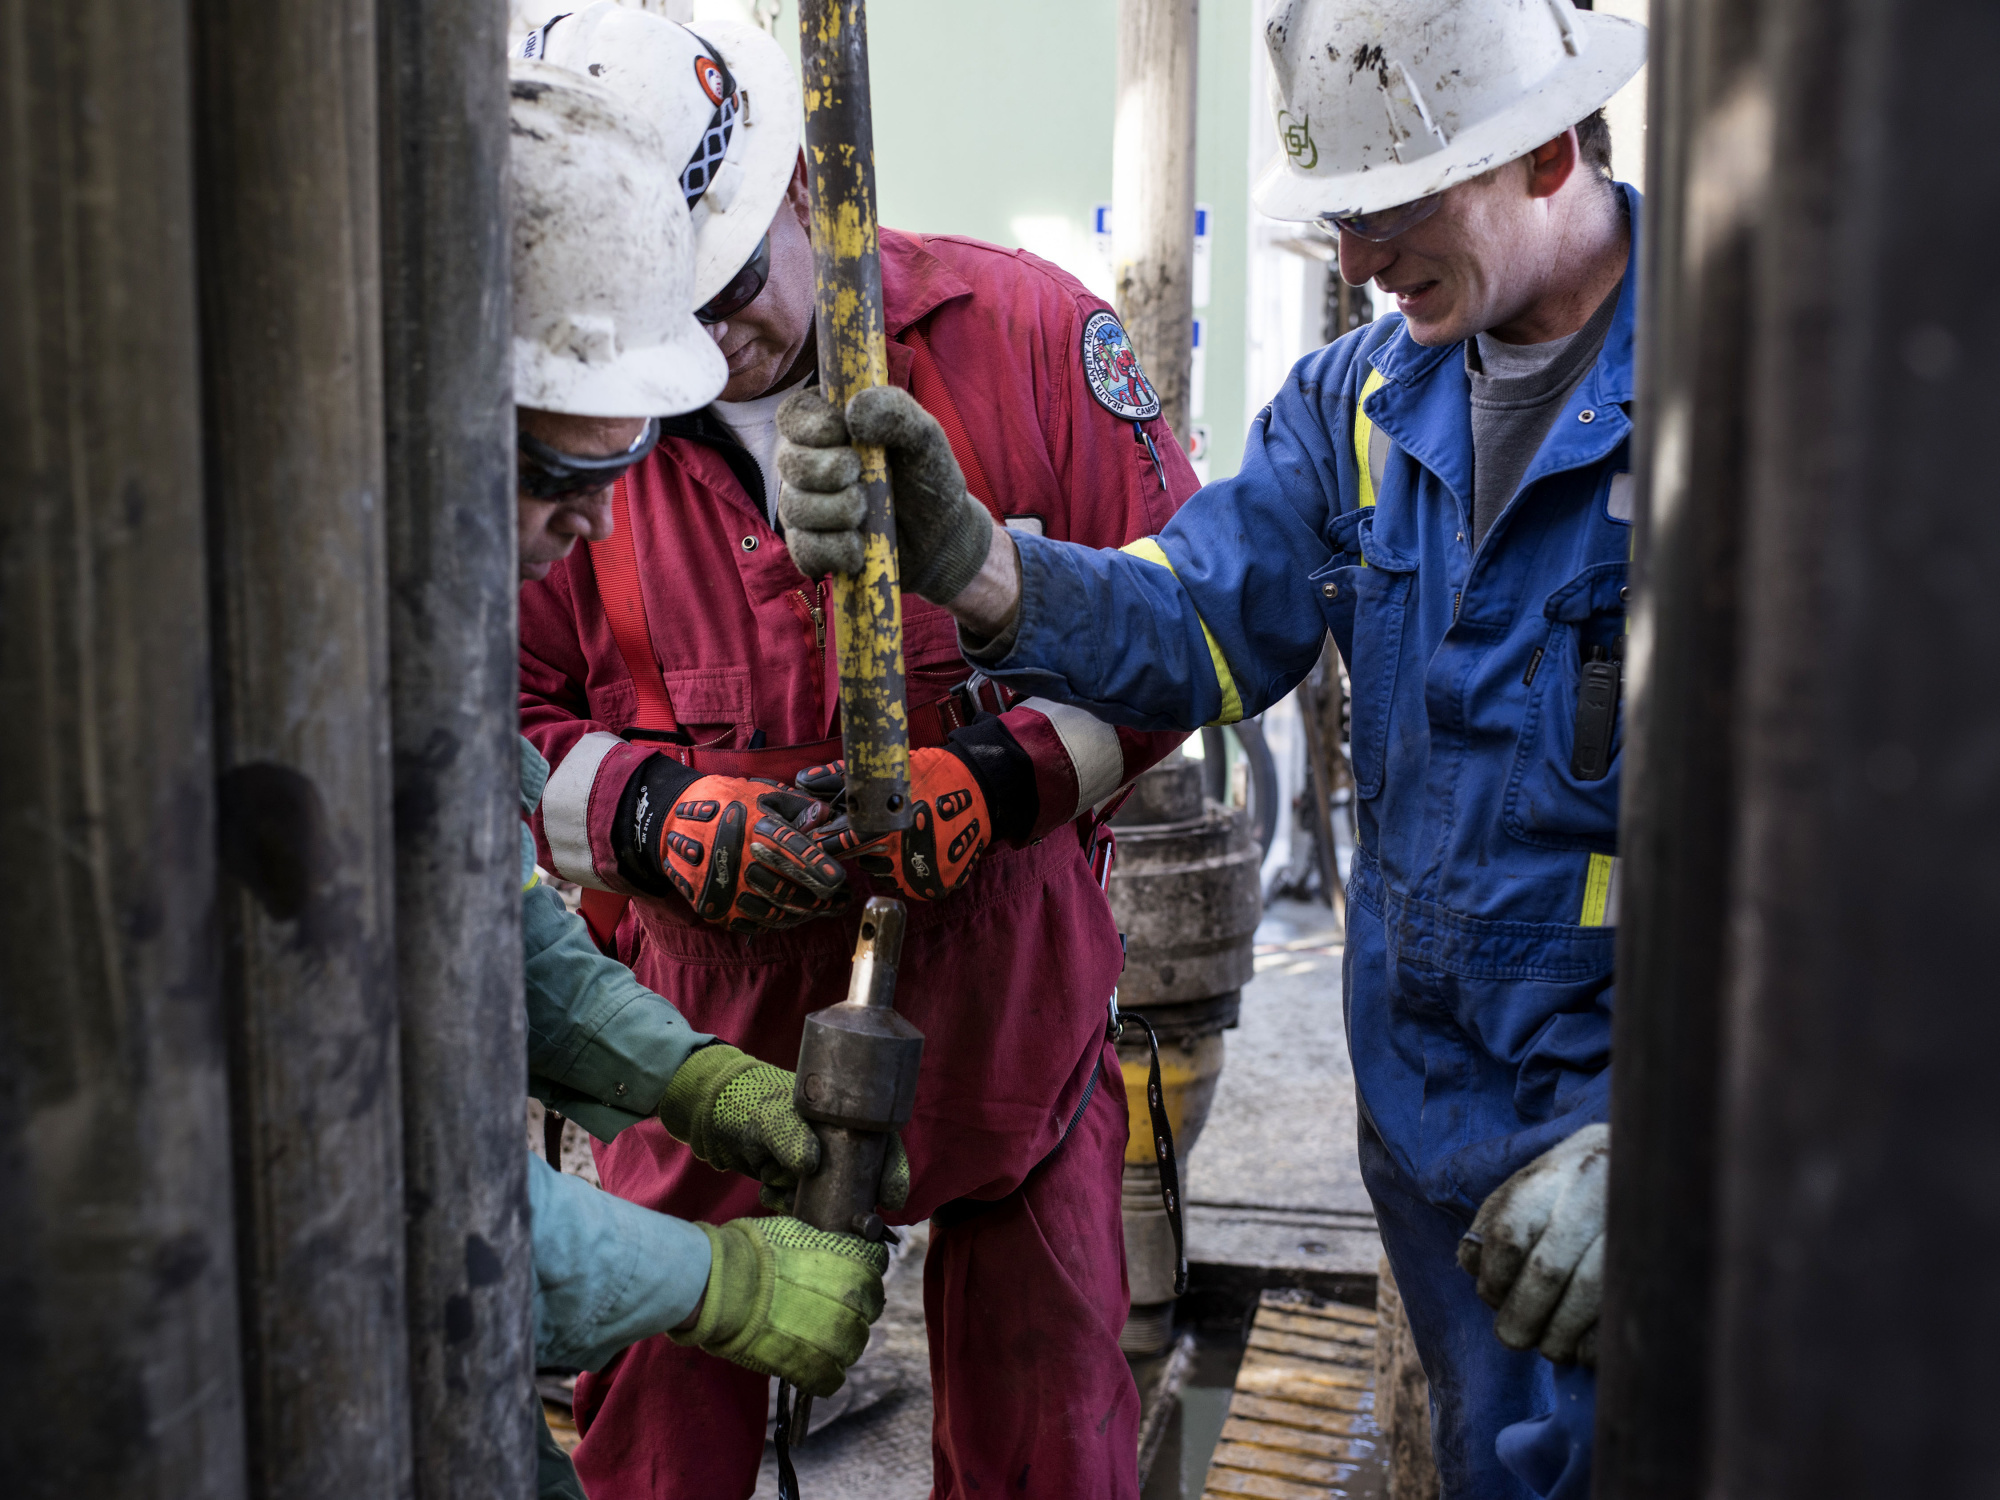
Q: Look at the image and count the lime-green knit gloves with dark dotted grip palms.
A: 2